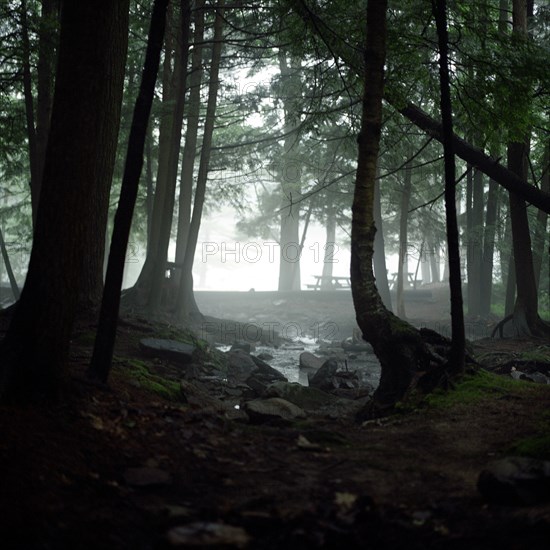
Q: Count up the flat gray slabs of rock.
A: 1